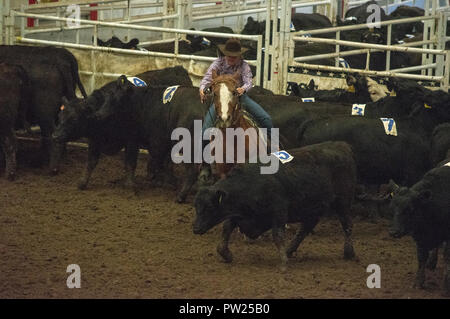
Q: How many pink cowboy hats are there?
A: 0